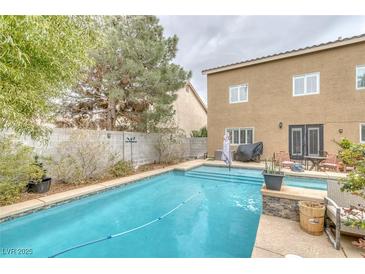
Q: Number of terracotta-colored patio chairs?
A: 2